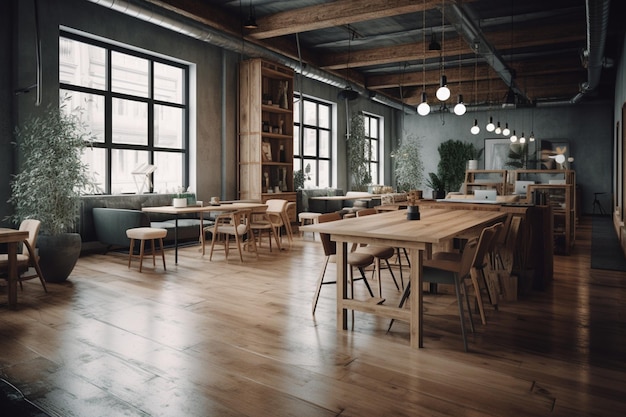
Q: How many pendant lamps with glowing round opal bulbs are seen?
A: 10